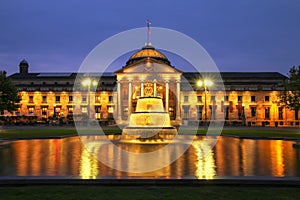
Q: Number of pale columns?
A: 6